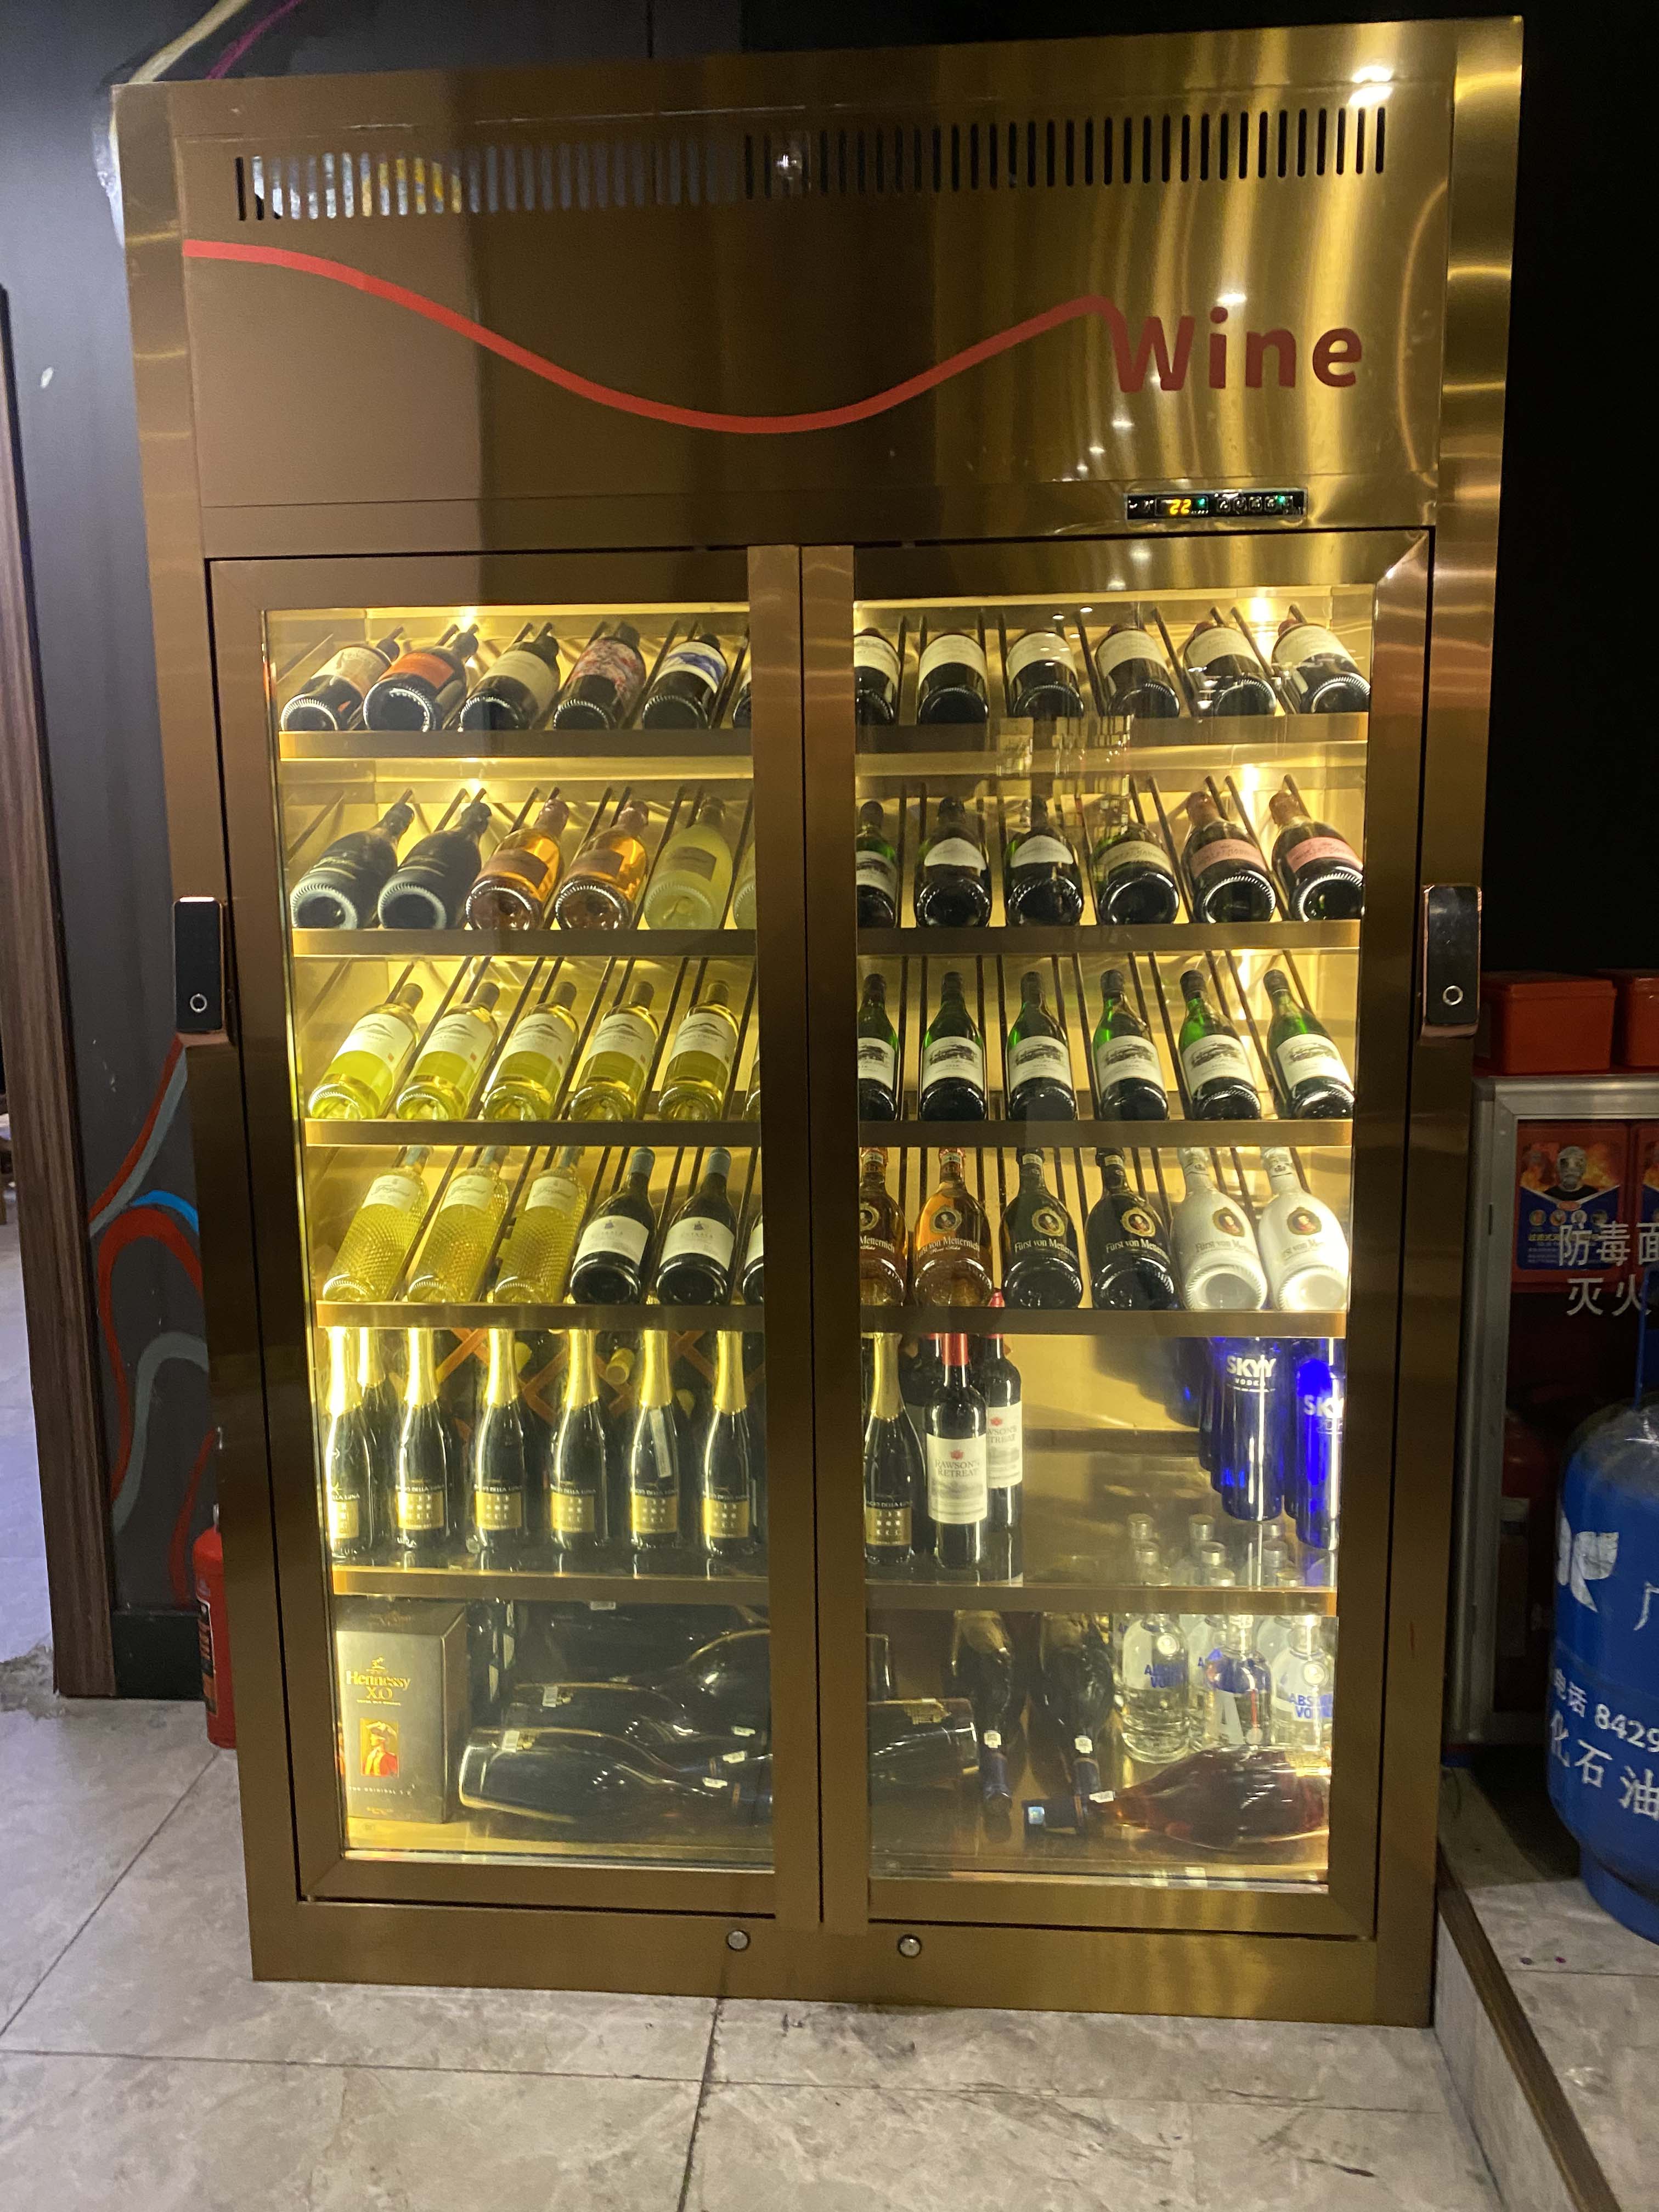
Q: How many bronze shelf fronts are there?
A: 10